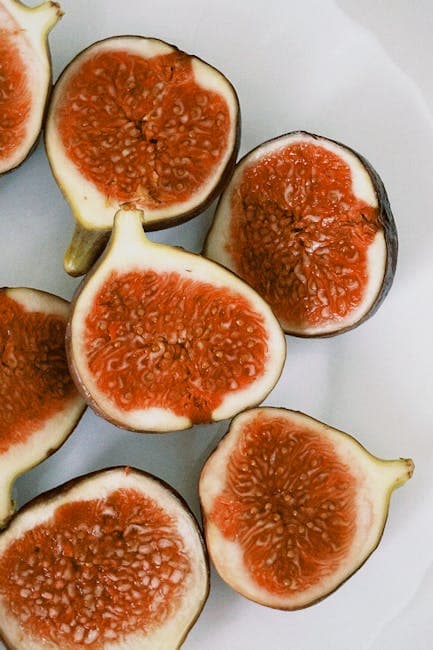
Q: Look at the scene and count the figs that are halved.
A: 7